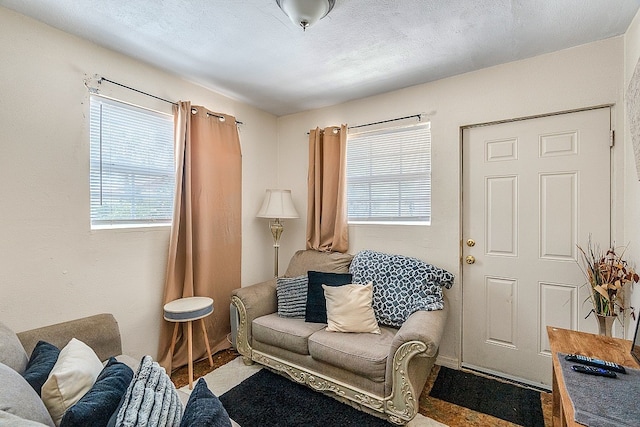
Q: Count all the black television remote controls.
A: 2